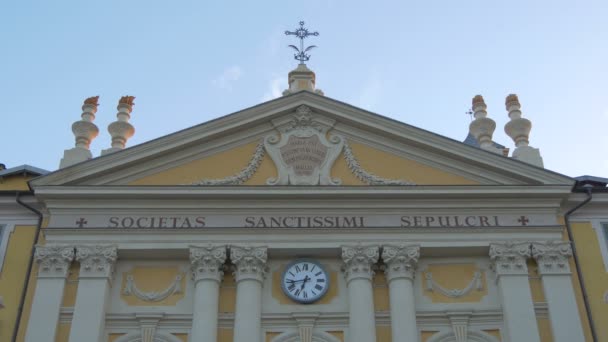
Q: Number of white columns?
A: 8